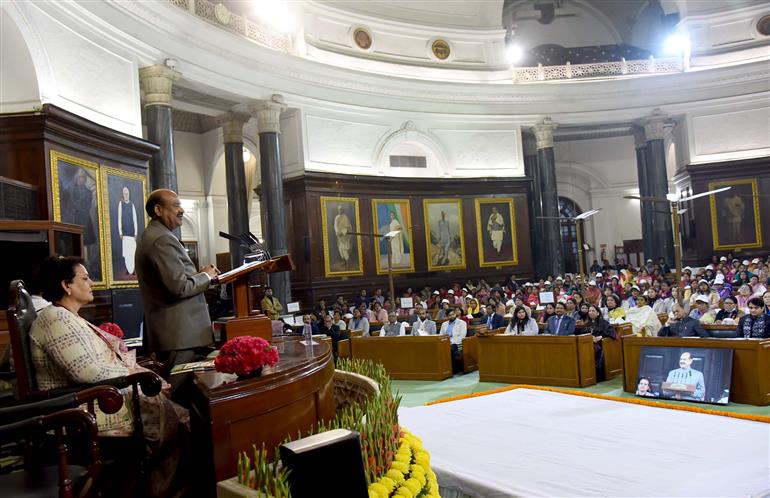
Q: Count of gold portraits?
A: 7